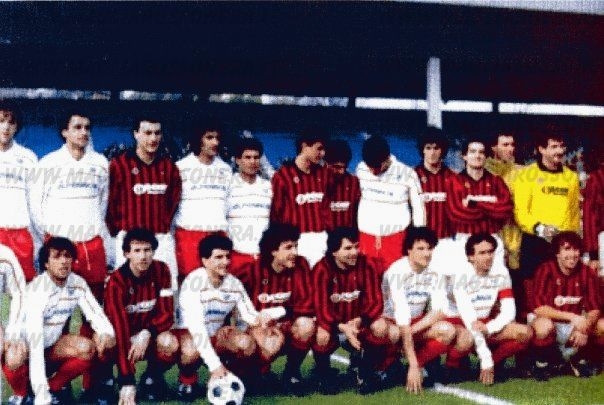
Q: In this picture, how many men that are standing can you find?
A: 13